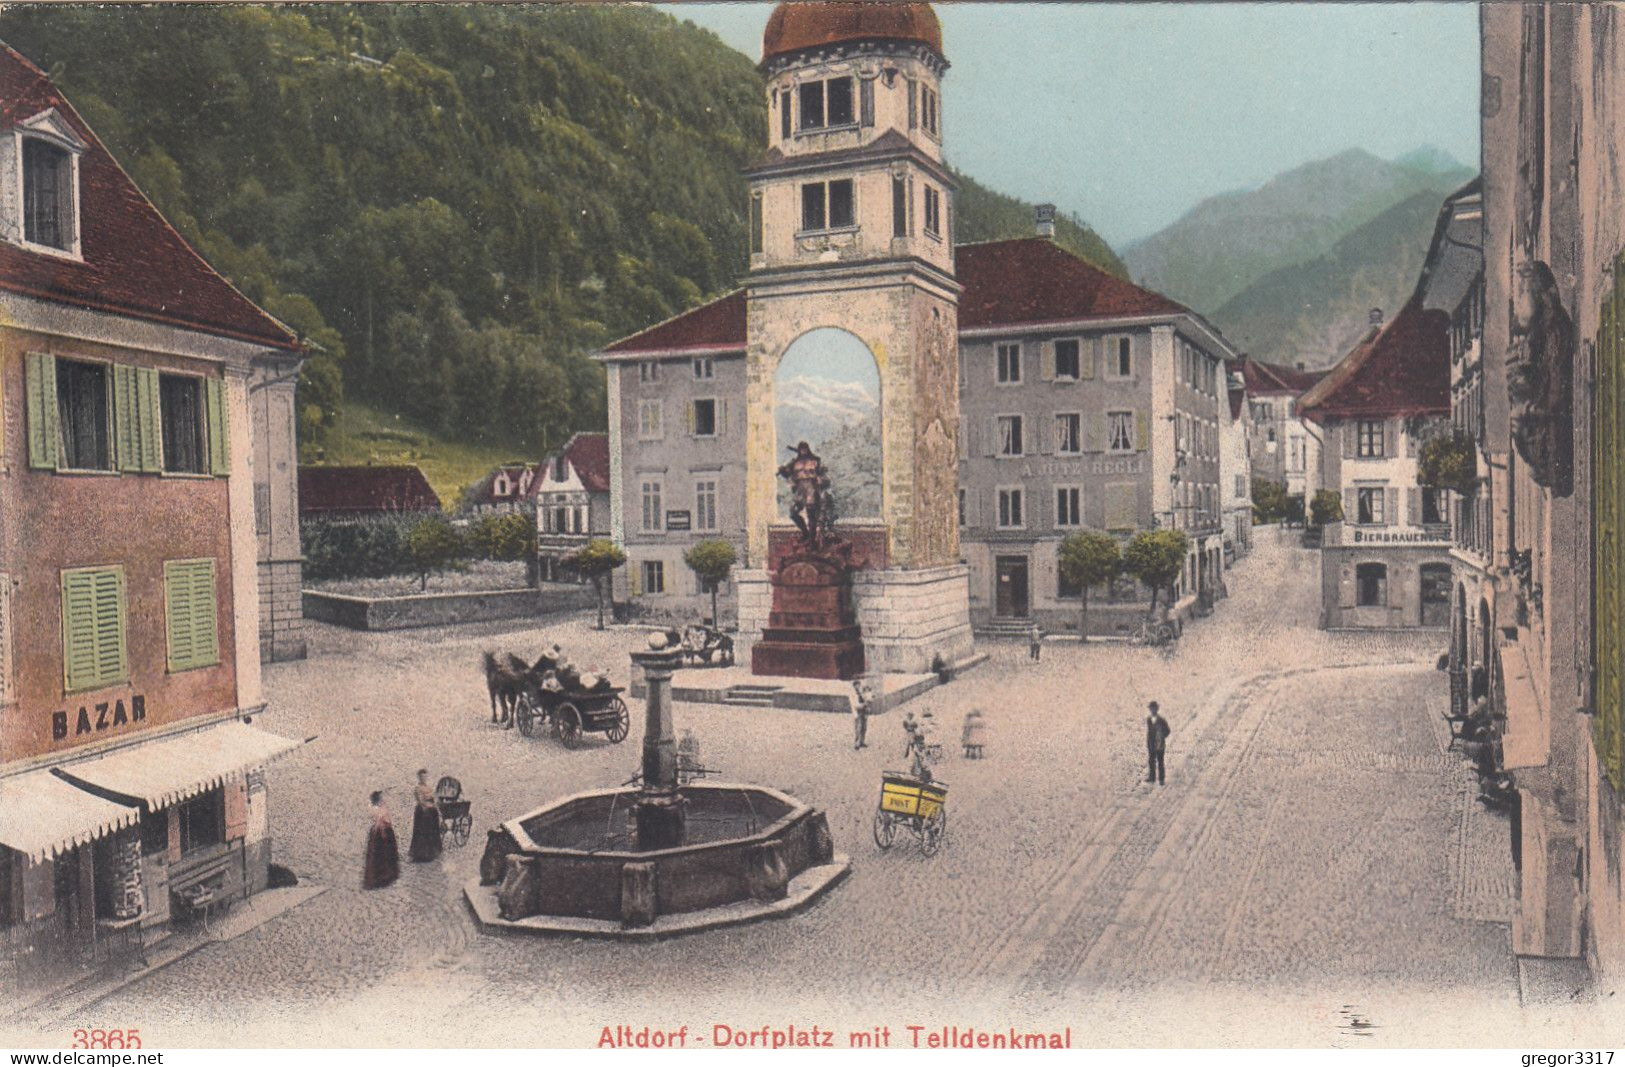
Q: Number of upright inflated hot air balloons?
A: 0